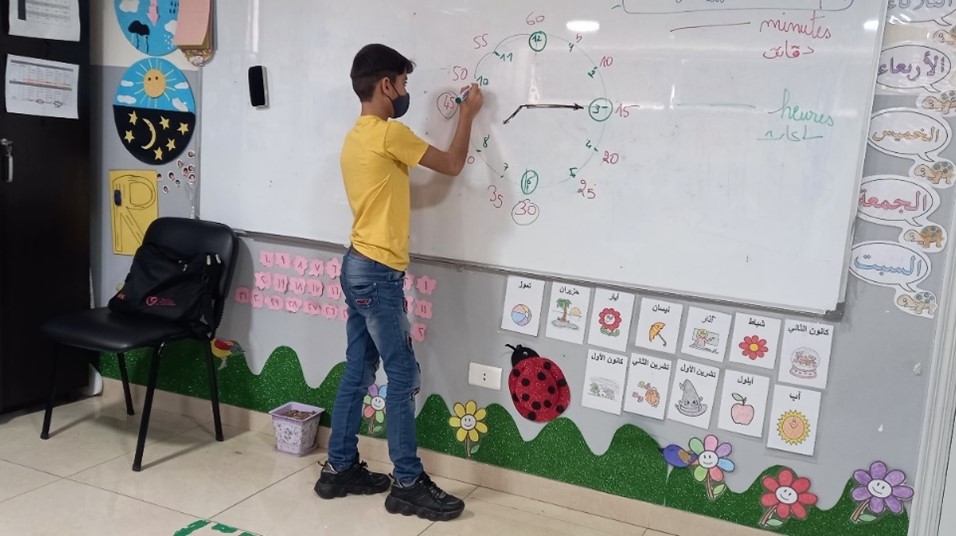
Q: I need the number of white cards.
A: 12